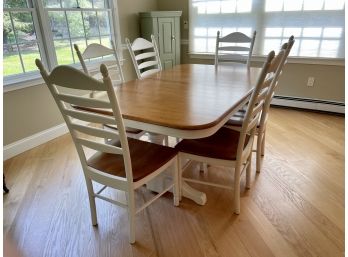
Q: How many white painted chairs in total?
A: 6